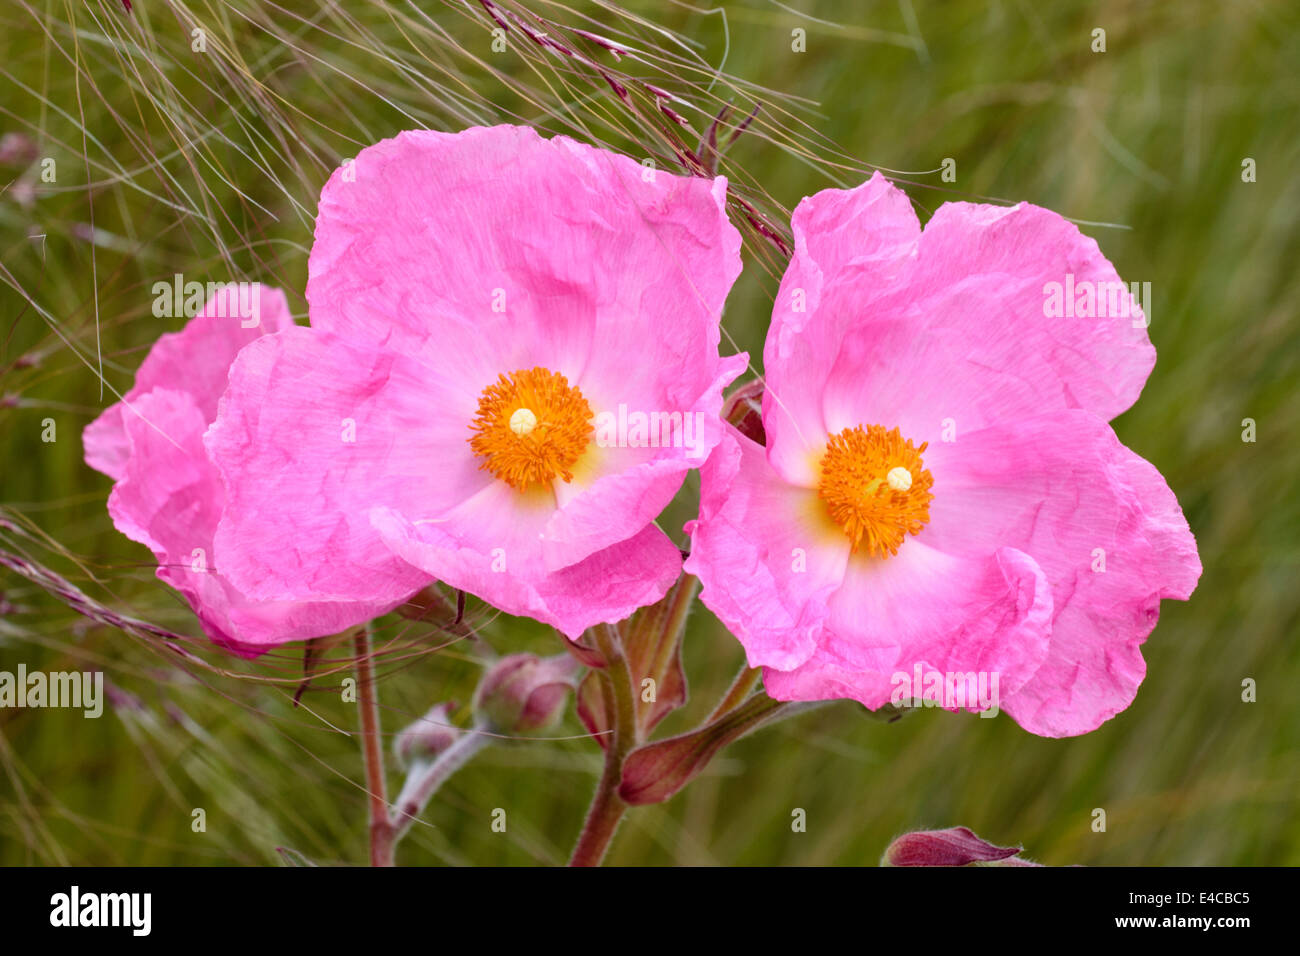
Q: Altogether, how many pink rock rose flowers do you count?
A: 3